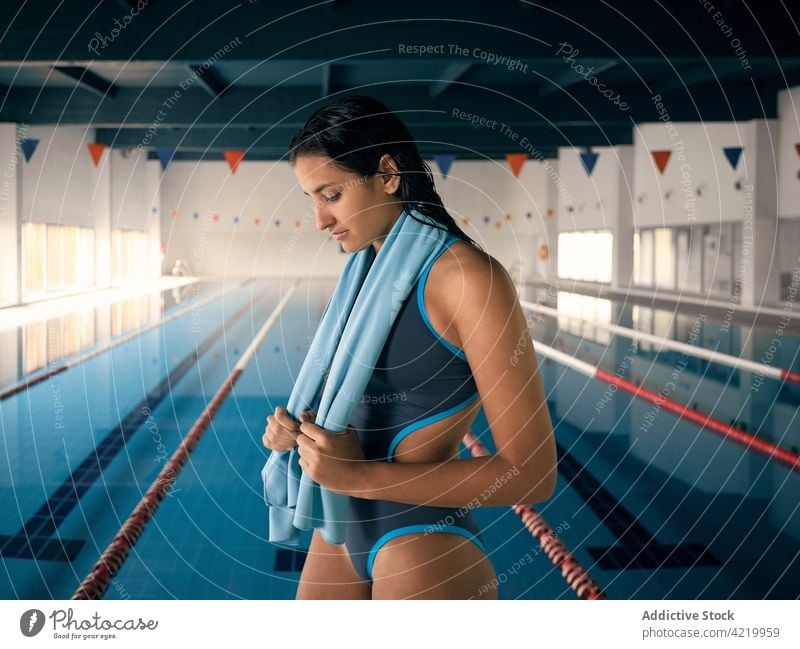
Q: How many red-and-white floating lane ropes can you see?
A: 5